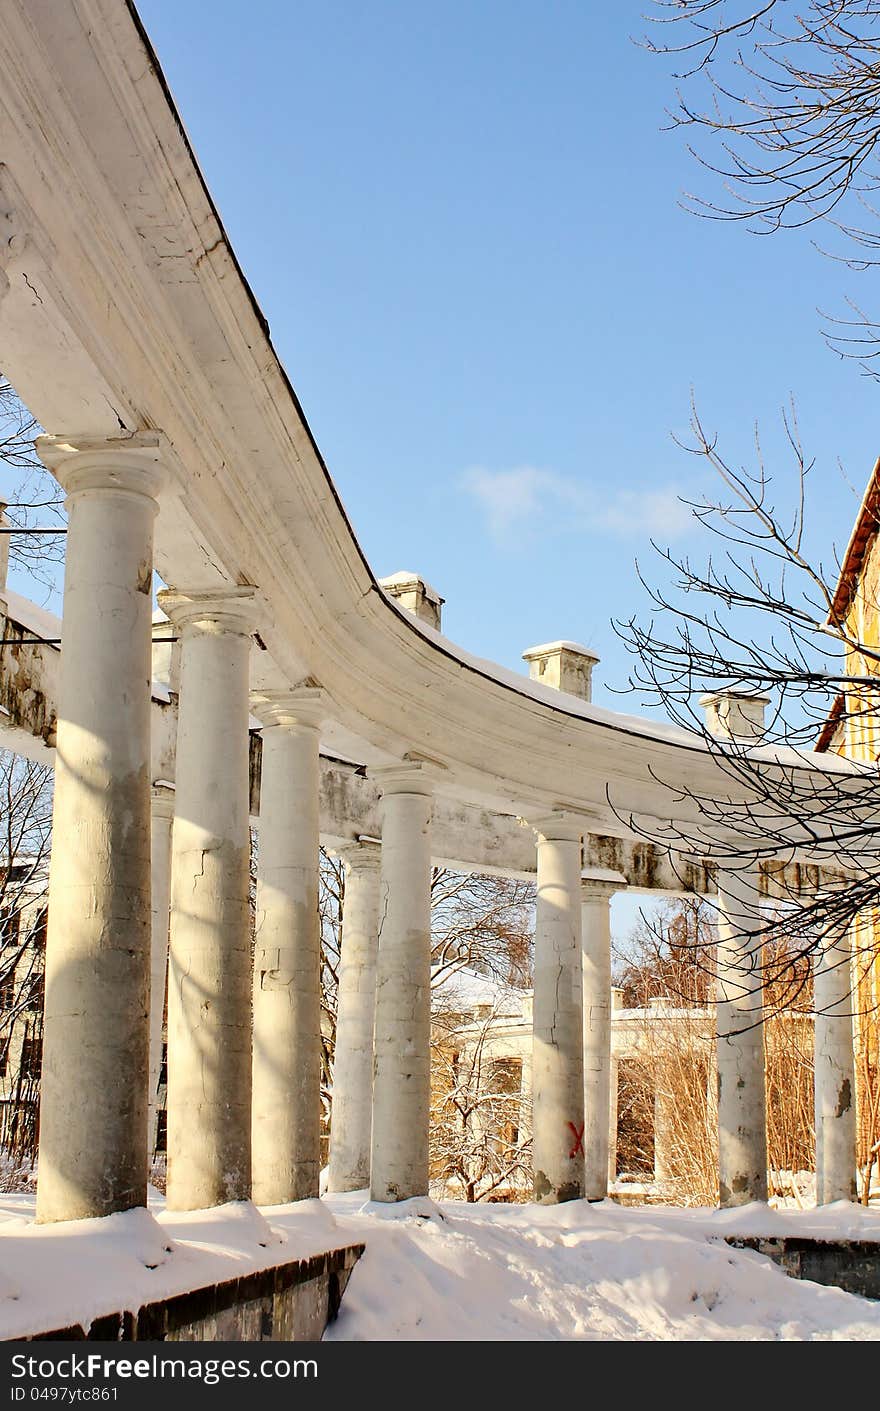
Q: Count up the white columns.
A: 10